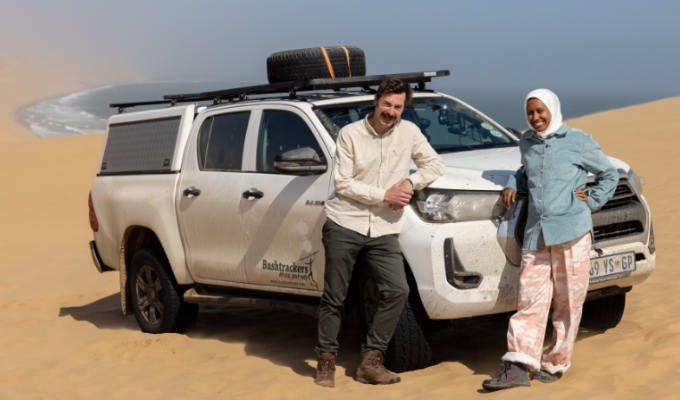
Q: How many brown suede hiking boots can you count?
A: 2